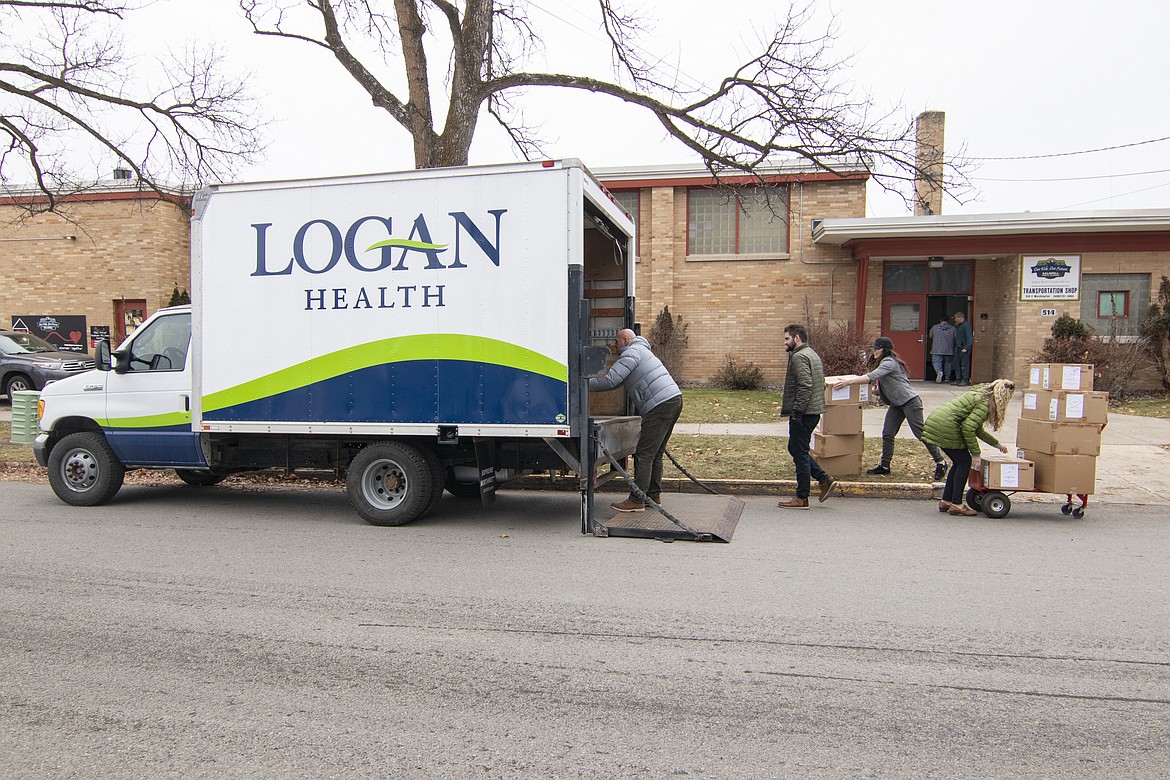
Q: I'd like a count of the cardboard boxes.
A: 9